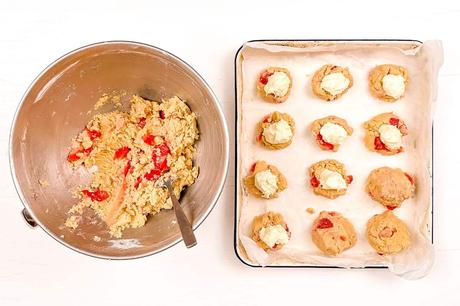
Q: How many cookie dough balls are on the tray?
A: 12